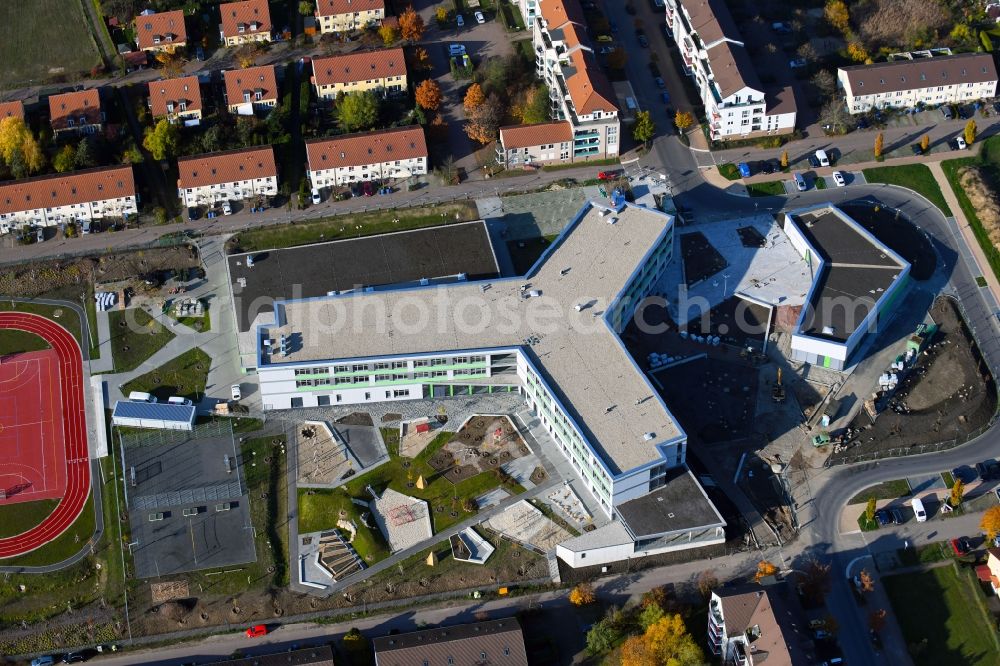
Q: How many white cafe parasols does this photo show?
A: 0